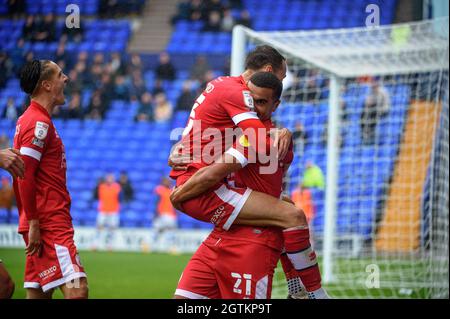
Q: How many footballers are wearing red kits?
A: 3